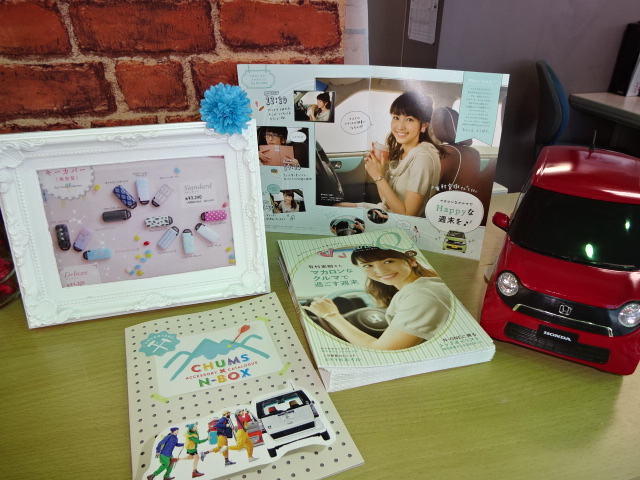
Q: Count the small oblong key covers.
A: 12